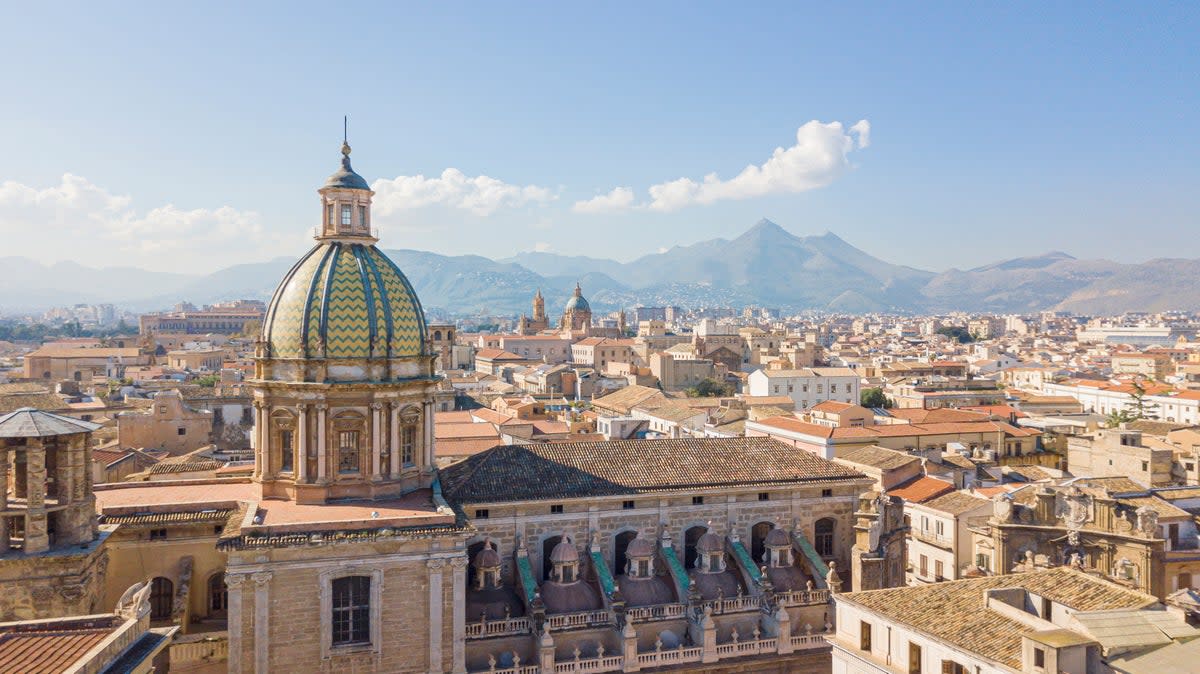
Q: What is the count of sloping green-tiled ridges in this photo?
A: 5